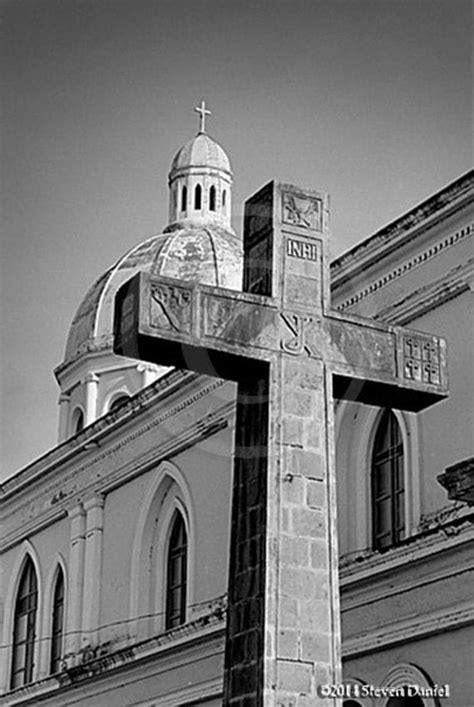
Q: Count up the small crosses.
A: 5